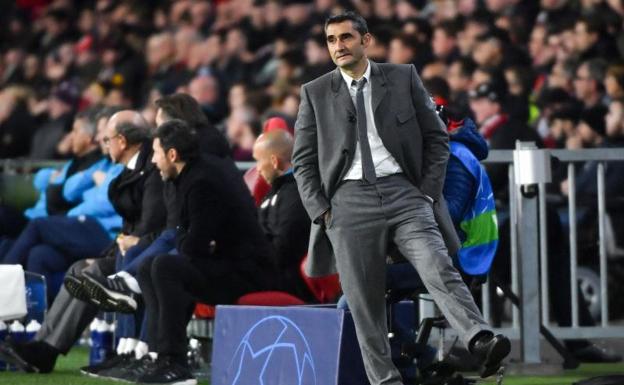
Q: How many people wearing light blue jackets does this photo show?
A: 2